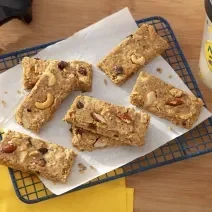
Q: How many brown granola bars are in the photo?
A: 7